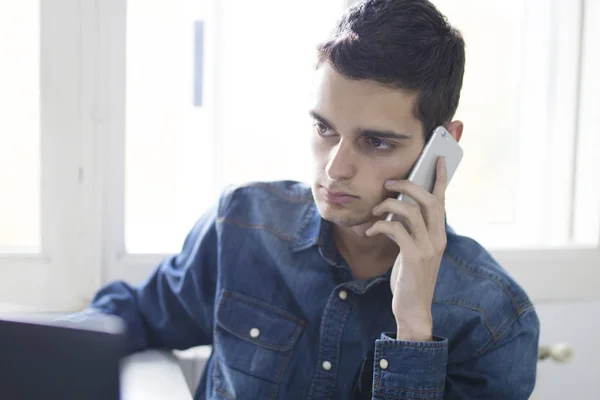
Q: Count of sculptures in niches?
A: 0